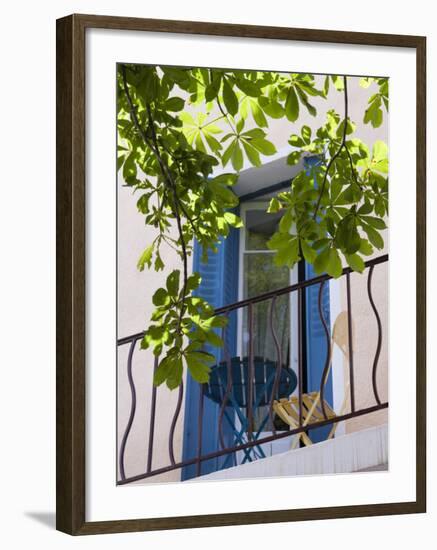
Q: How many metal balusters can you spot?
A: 11